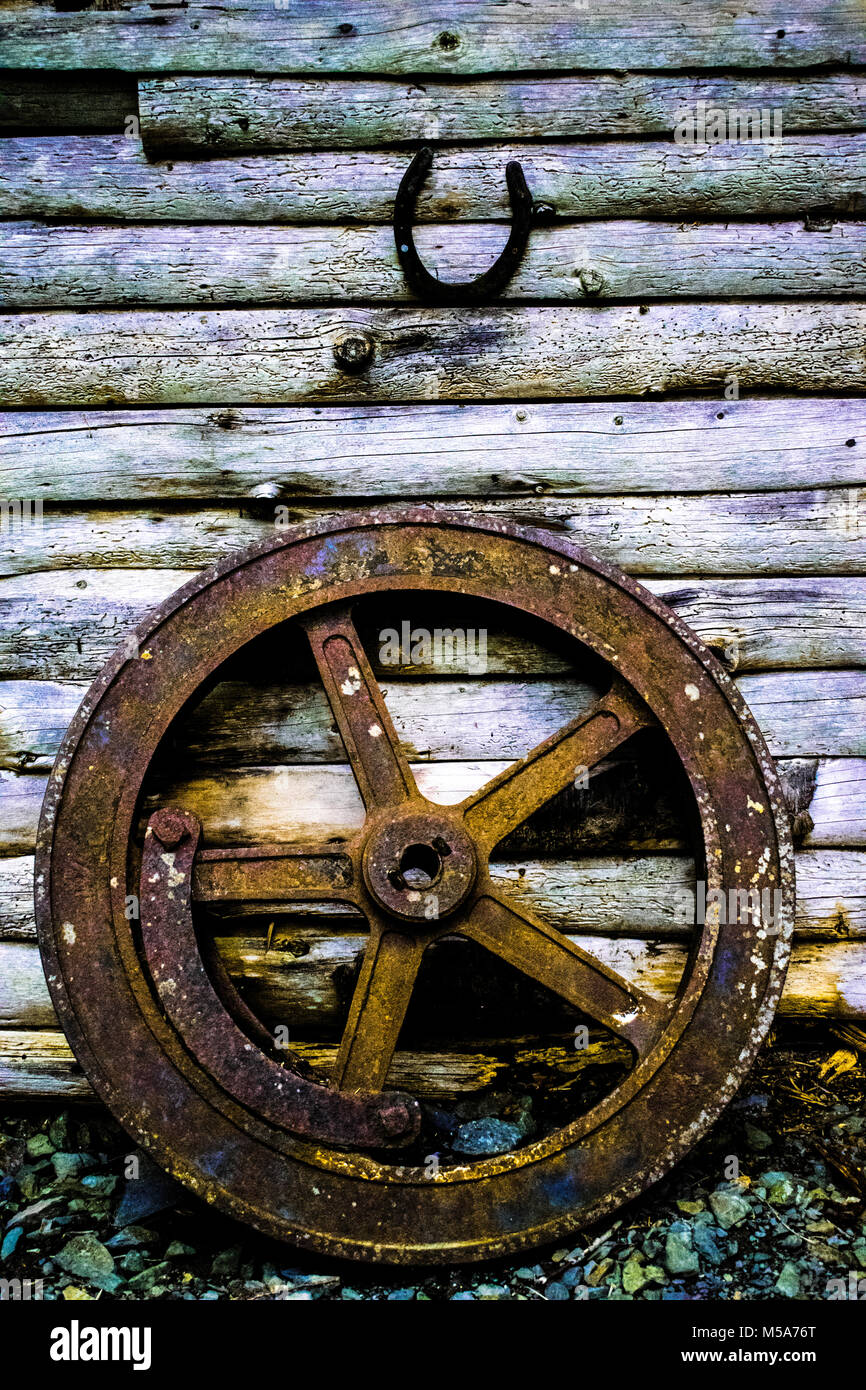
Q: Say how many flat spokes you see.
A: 5